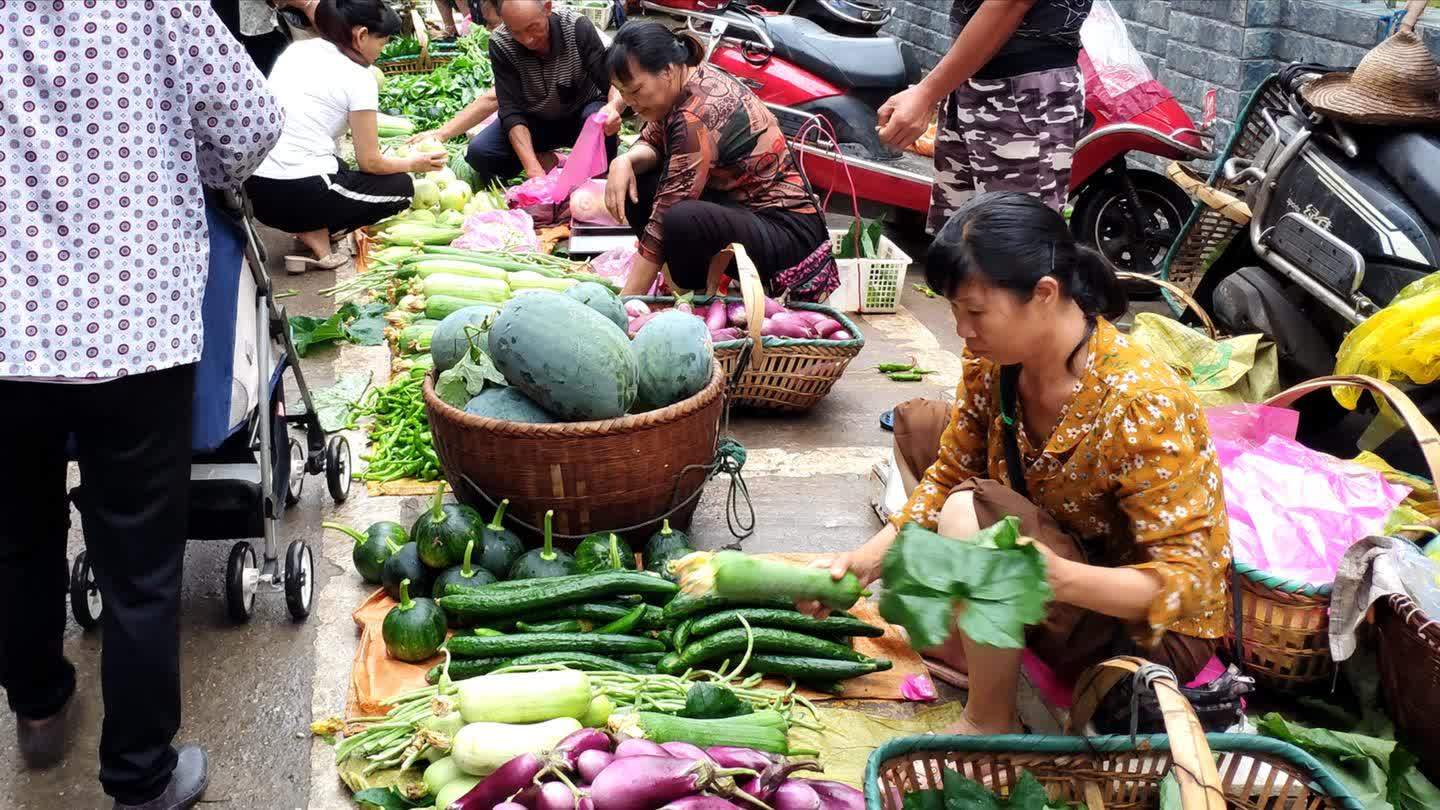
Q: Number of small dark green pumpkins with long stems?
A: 9